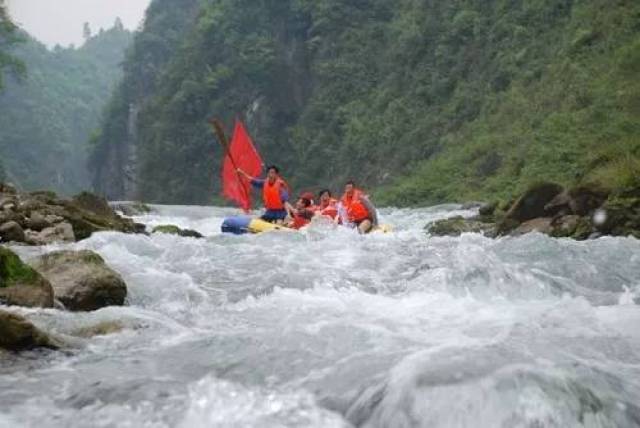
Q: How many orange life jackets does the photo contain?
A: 4